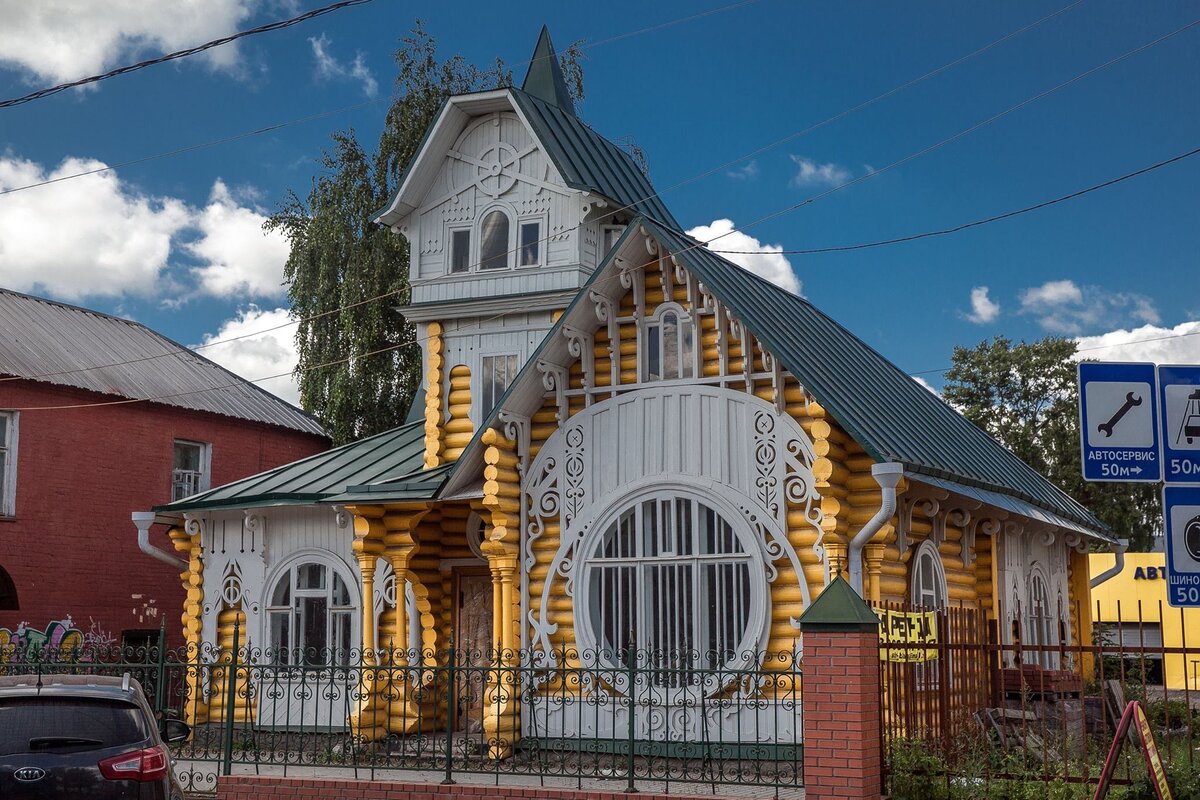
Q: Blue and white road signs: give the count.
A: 3